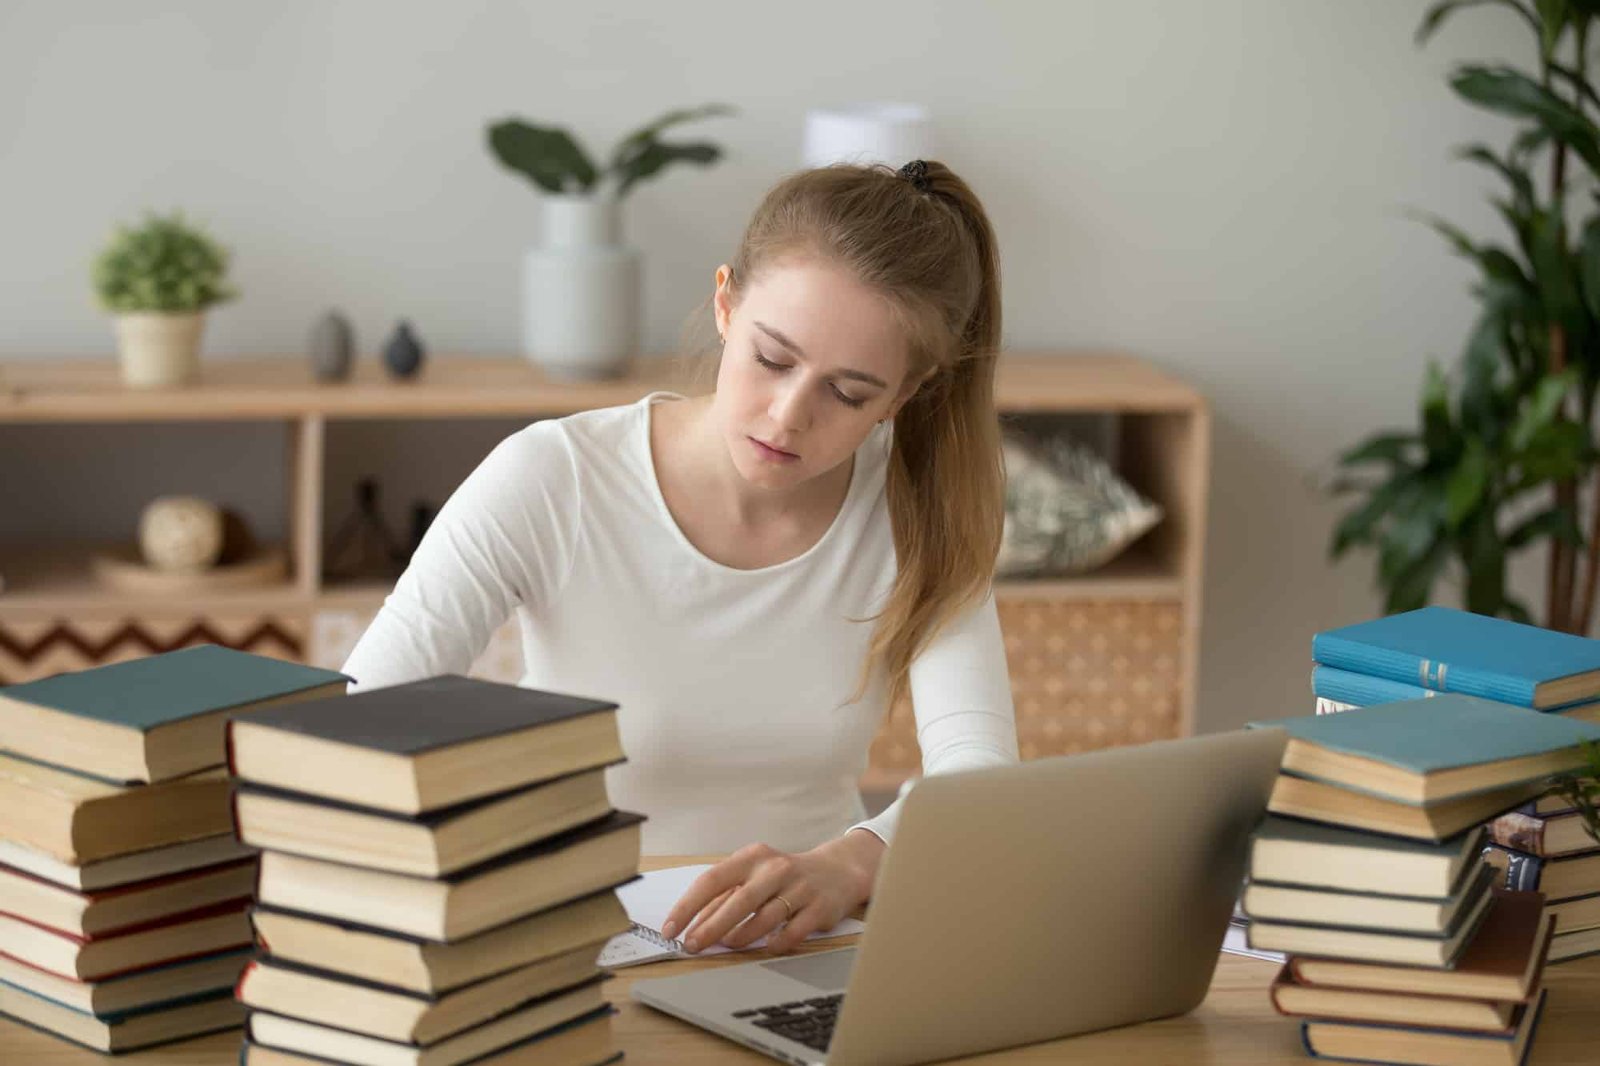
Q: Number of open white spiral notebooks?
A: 1